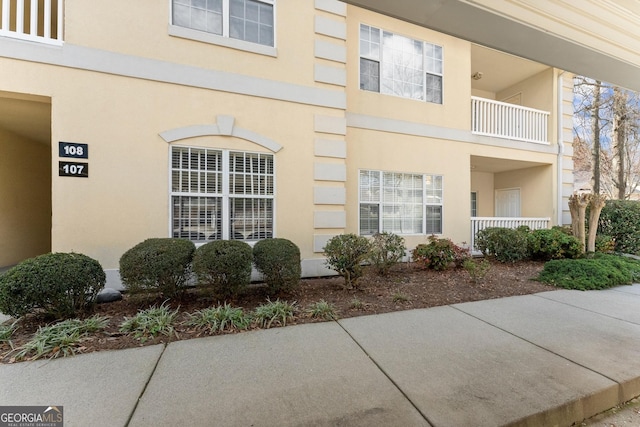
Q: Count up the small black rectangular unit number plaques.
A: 2